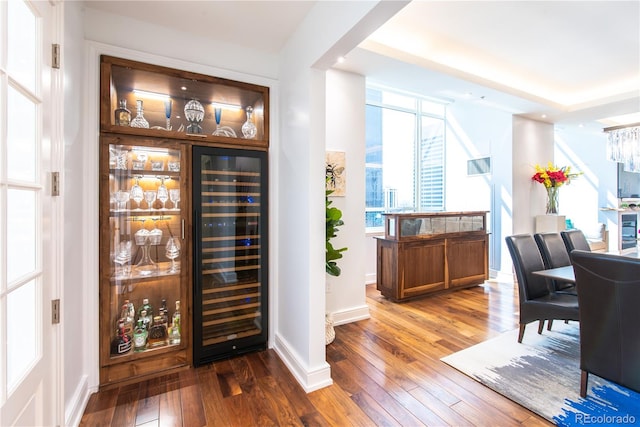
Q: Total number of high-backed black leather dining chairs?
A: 4